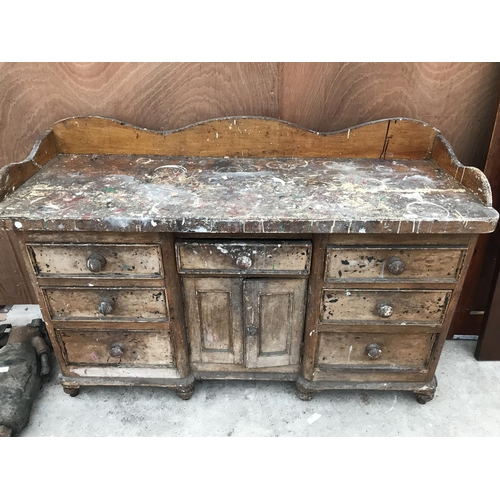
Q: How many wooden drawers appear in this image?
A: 7